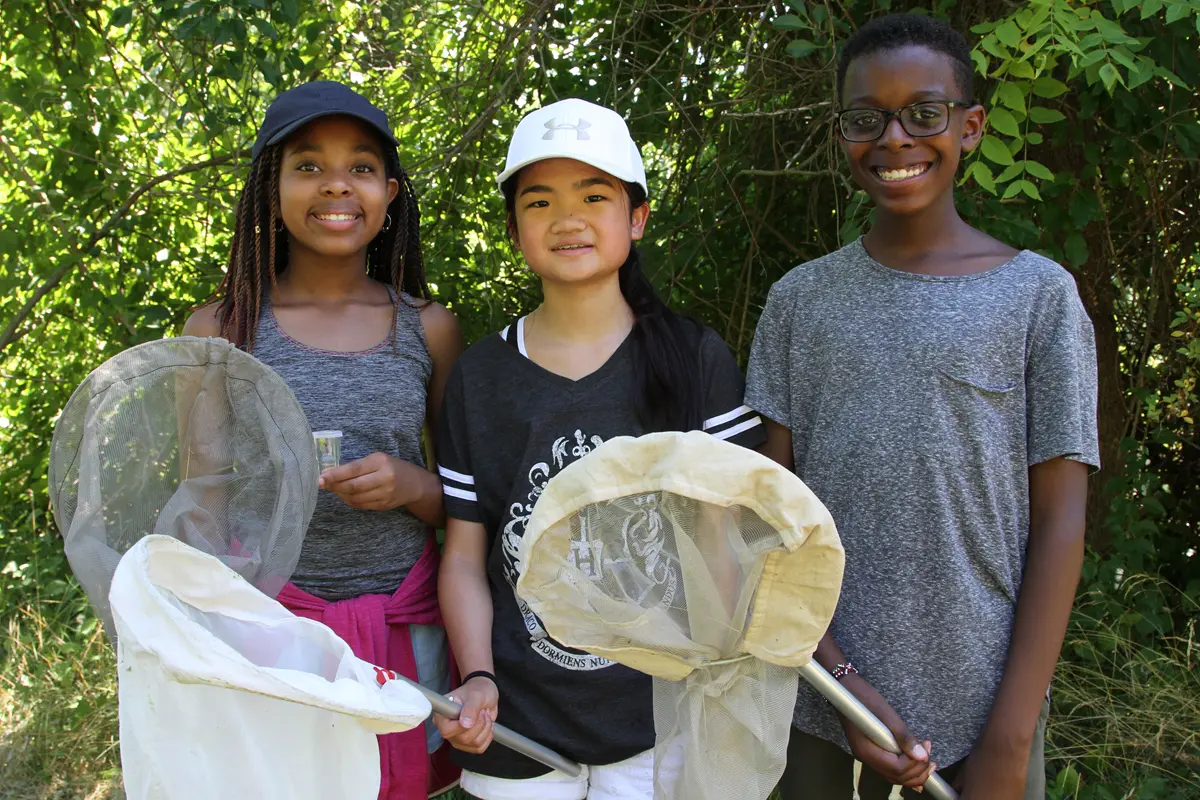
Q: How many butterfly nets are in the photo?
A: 3